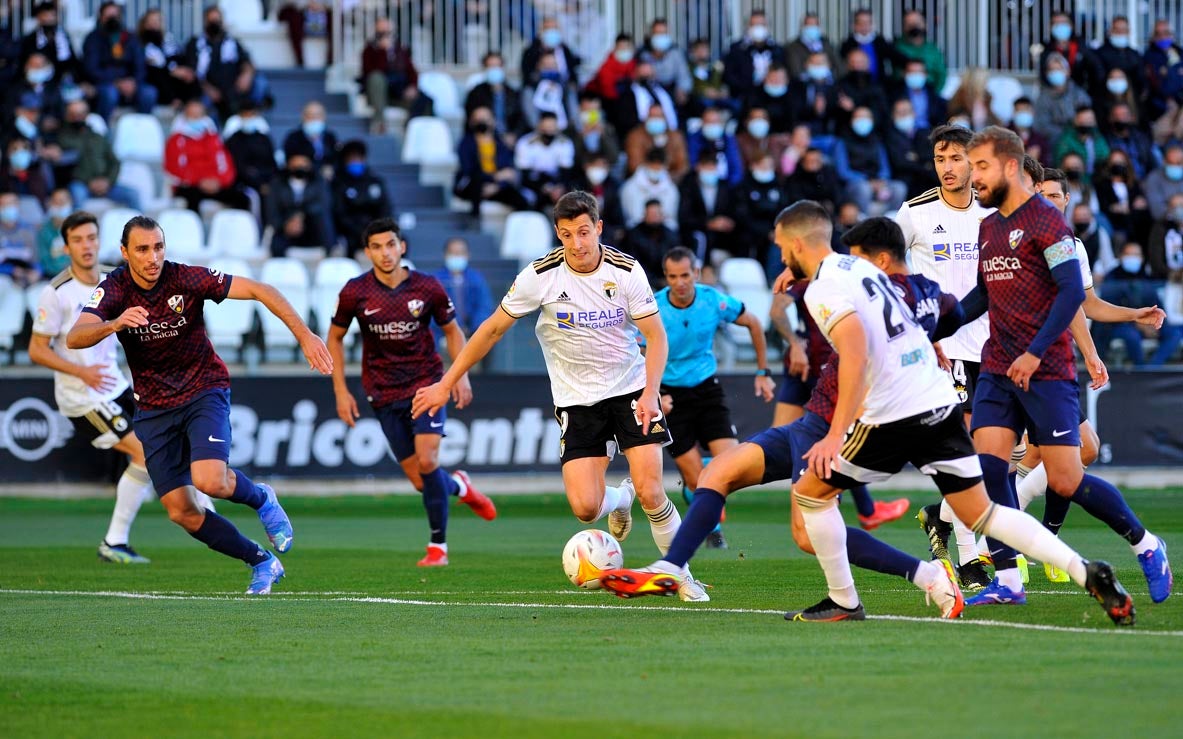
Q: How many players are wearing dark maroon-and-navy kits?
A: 5